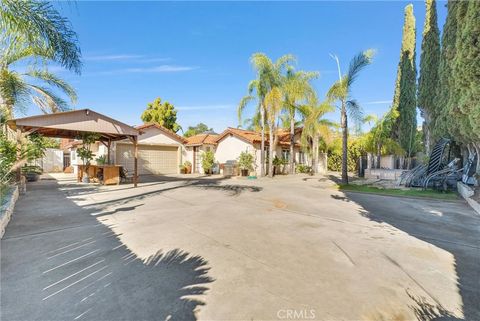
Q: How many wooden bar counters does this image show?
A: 1